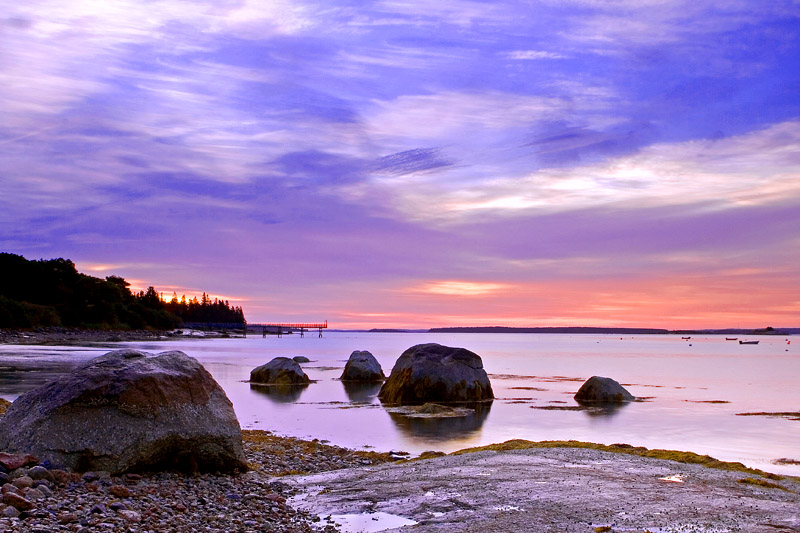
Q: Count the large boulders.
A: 5